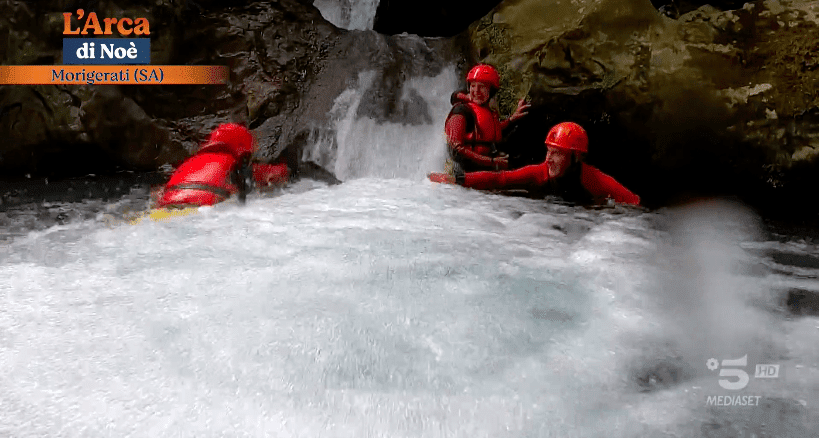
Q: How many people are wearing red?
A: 3